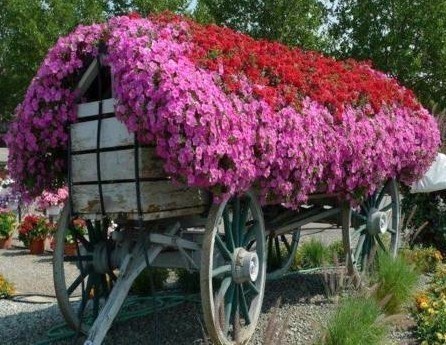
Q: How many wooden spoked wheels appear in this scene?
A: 4